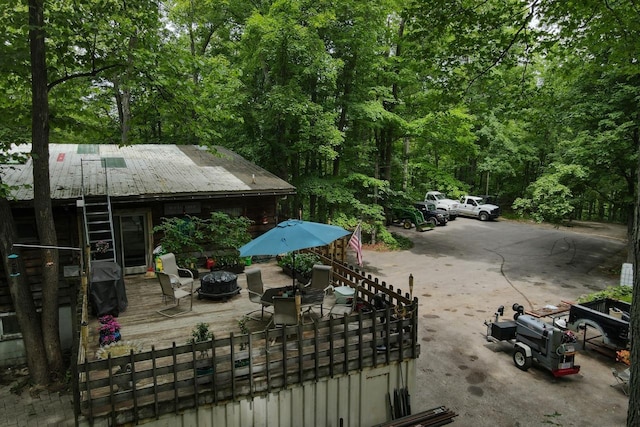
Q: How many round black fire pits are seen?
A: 1